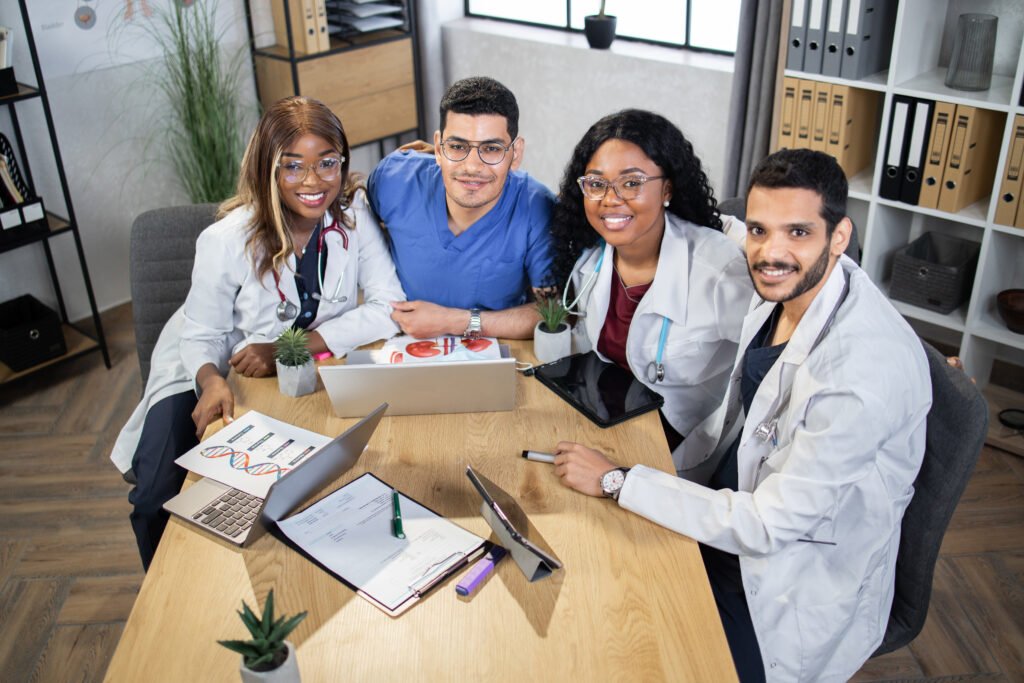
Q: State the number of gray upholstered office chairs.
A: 3